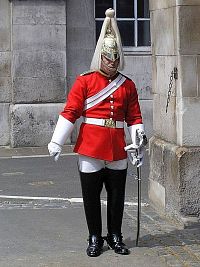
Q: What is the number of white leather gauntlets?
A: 2